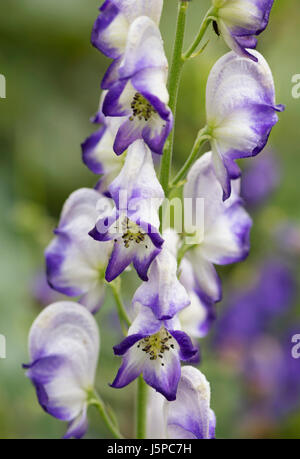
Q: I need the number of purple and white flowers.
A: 12